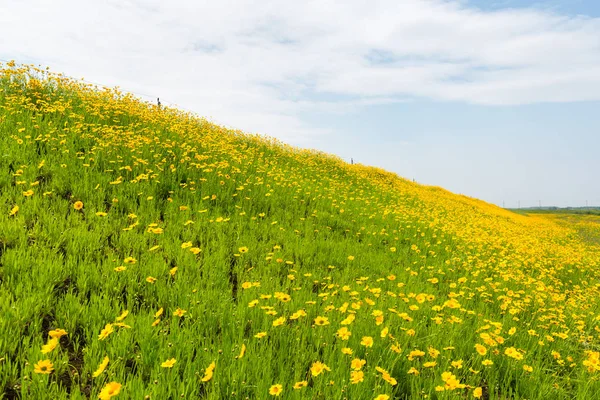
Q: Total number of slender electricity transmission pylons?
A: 4